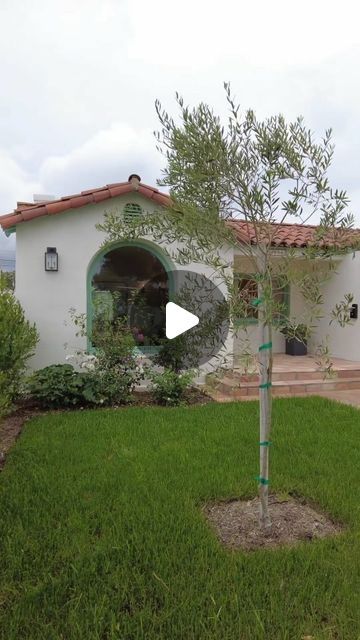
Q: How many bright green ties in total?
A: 5